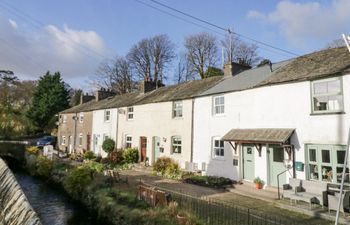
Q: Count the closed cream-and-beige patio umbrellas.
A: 0